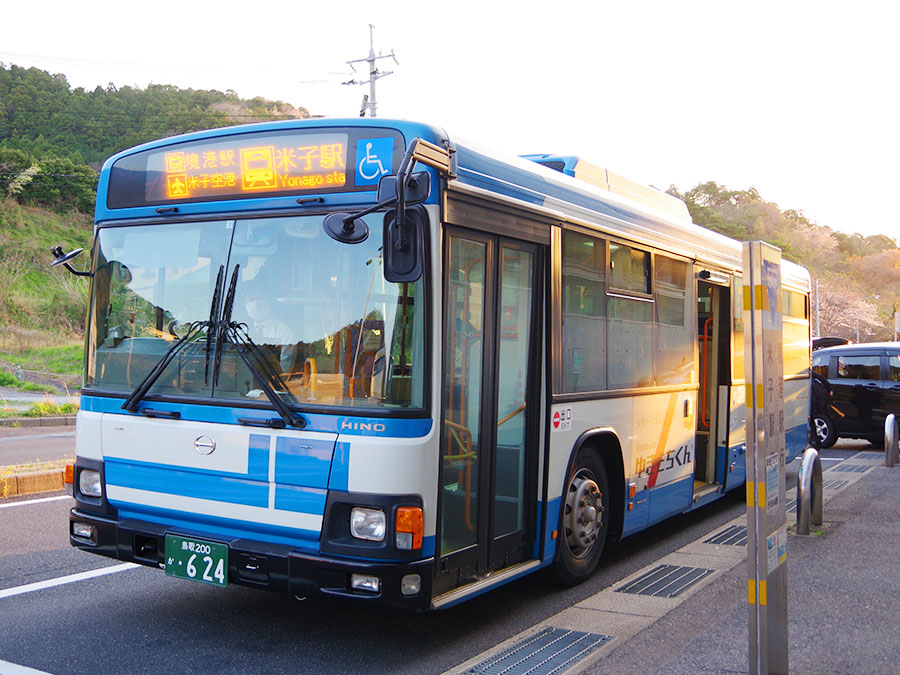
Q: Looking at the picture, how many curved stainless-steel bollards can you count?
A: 2